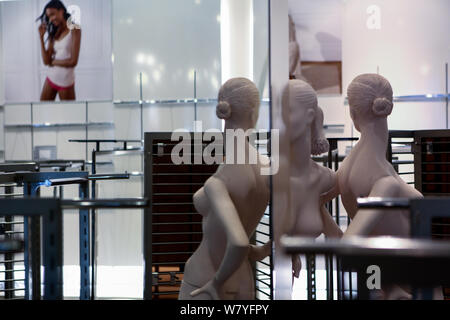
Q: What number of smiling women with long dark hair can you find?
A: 1